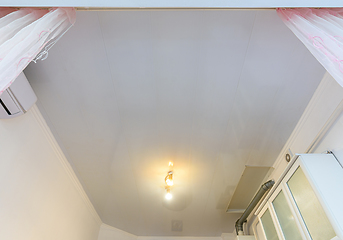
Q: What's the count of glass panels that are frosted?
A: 3